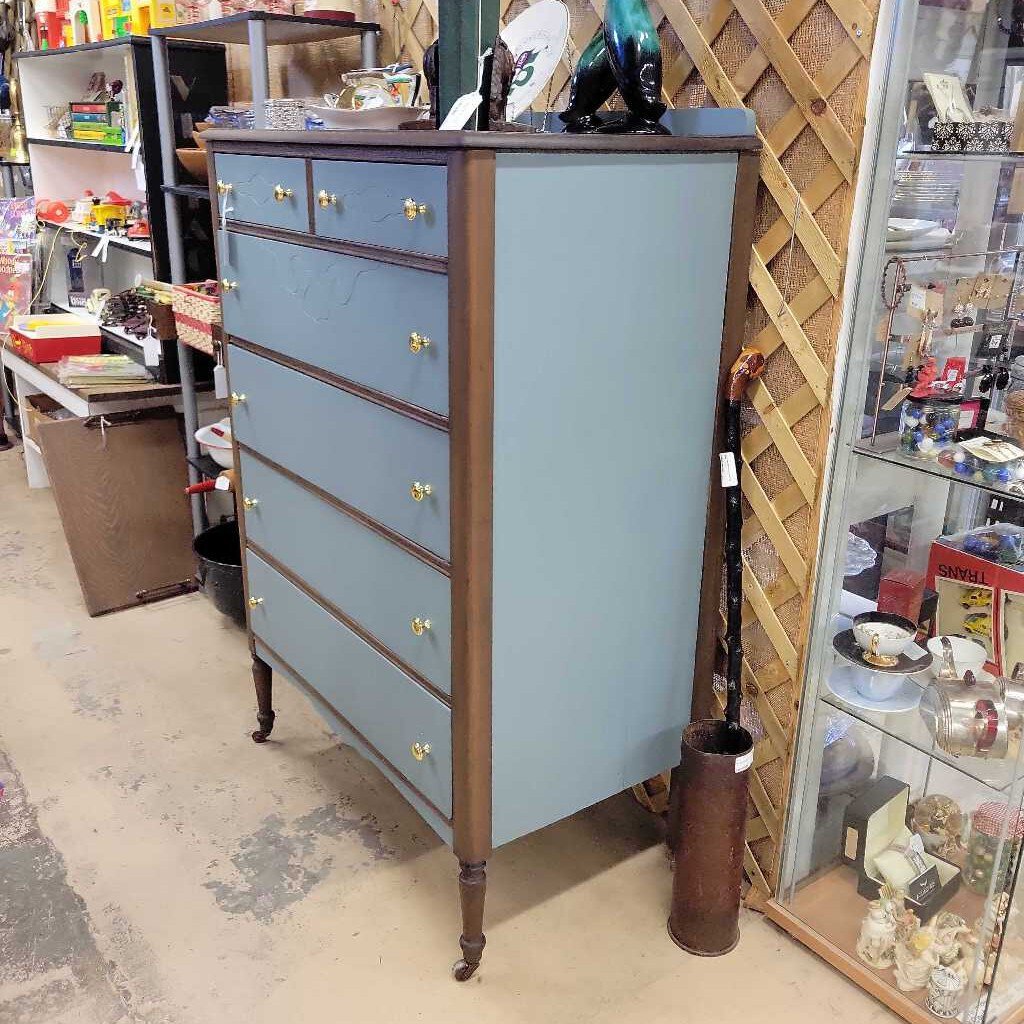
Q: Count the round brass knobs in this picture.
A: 12